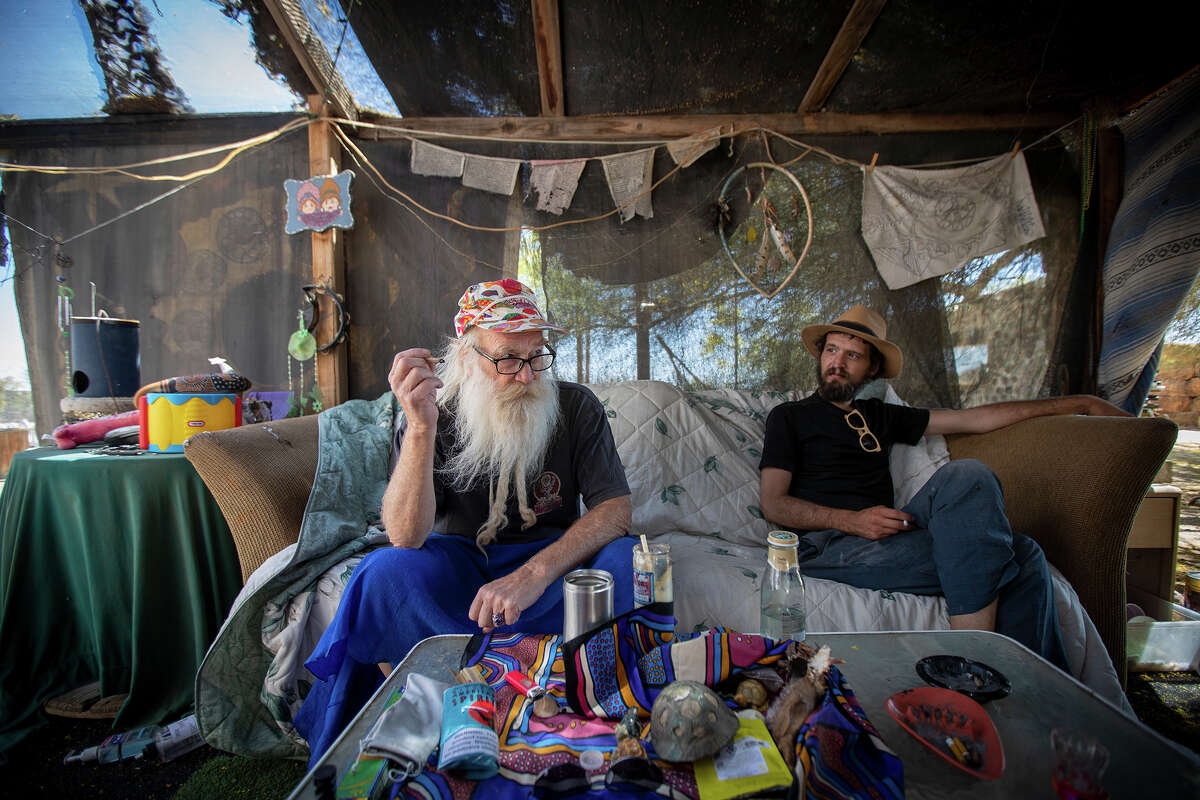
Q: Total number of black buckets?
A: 1